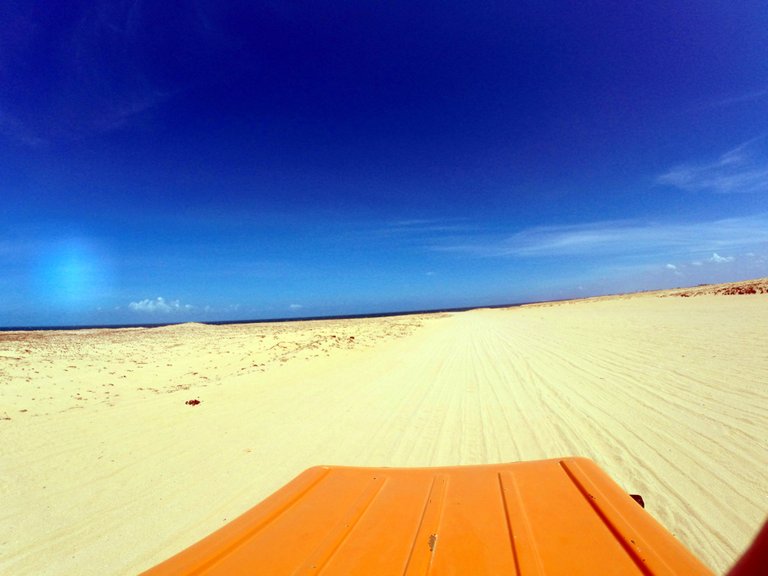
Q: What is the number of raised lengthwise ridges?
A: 5